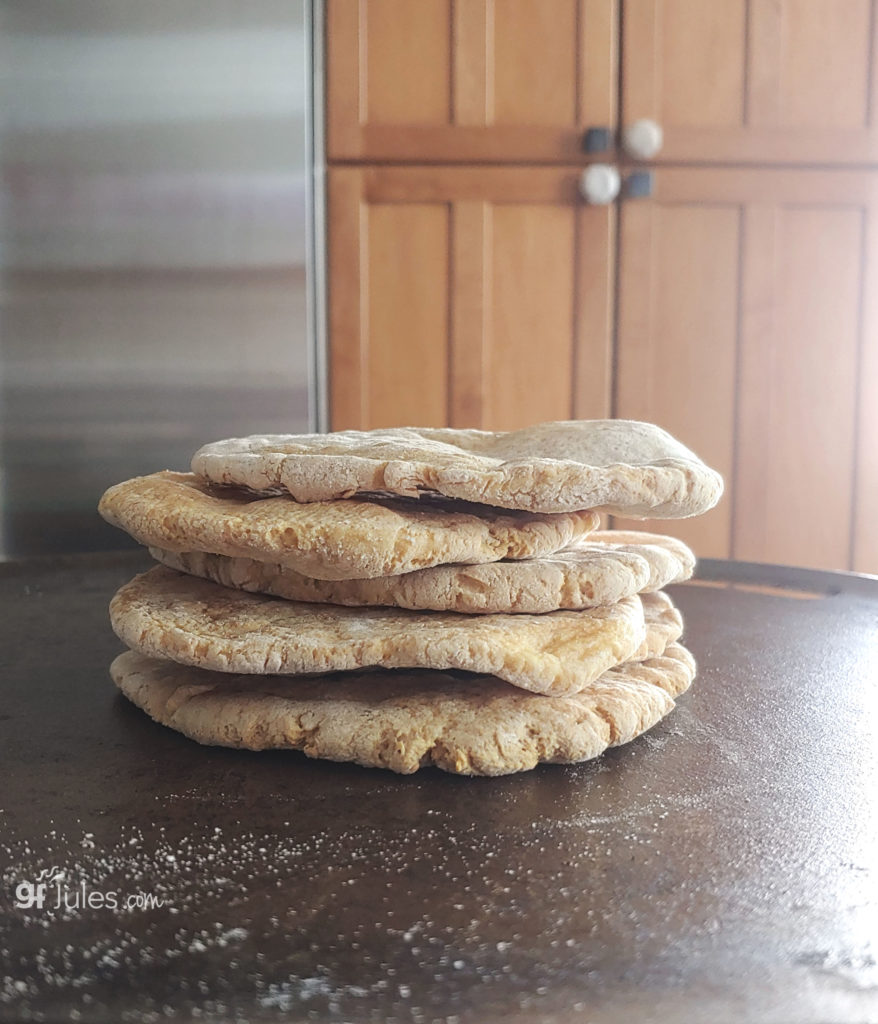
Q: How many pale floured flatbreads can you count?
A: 5